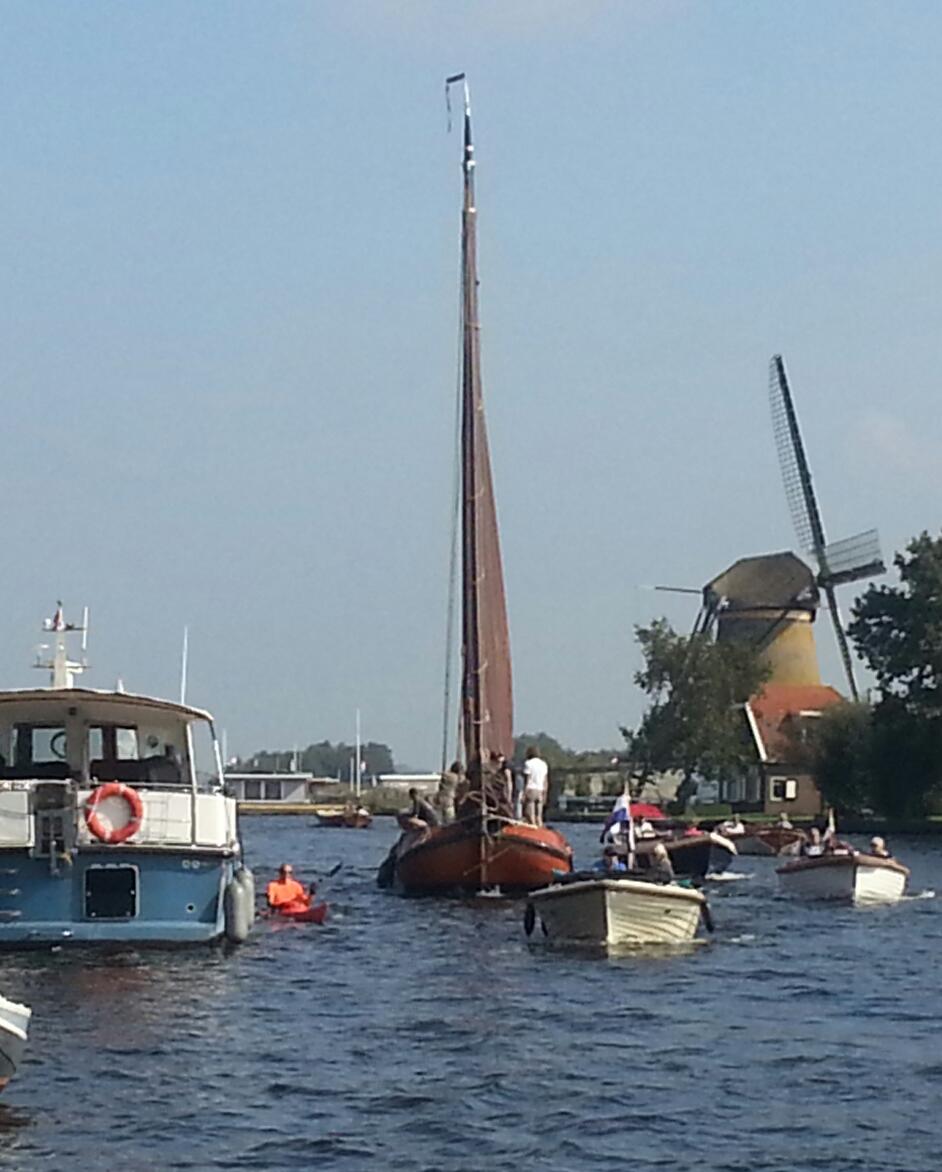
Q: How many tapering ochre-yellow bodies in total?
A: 1